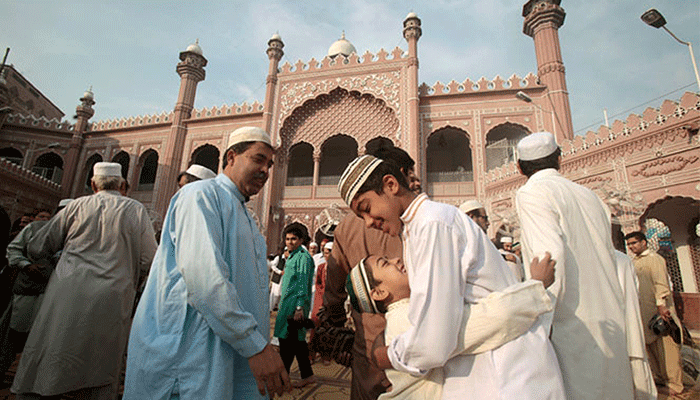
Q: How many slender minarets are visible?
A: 5